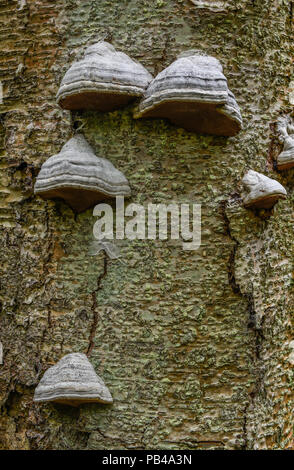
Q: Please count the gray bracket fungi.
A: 6